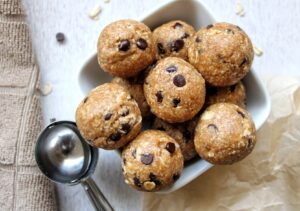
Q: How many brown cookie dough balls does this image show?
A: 10